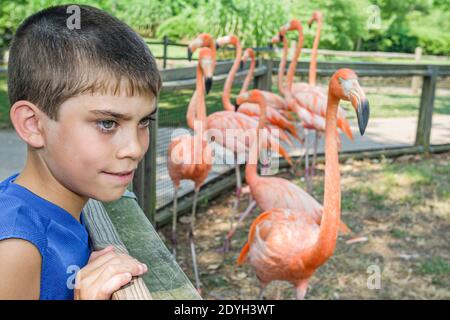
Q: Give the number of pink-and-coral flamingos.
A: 9